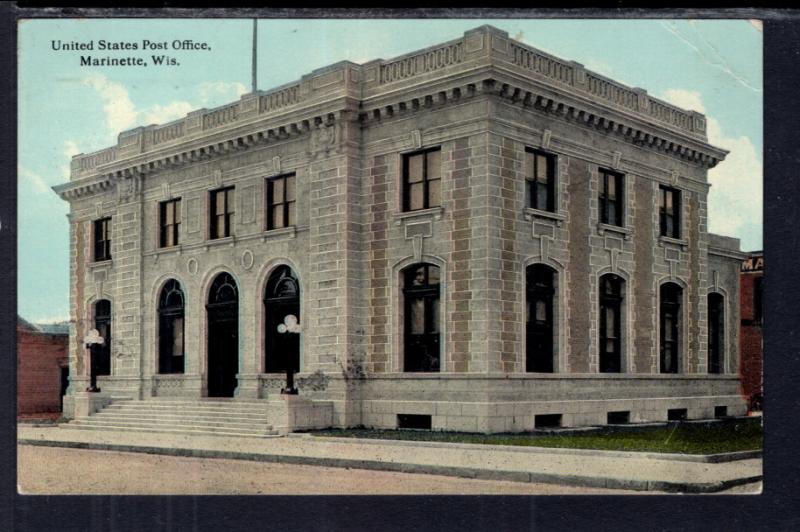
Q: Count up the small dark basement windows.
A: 5